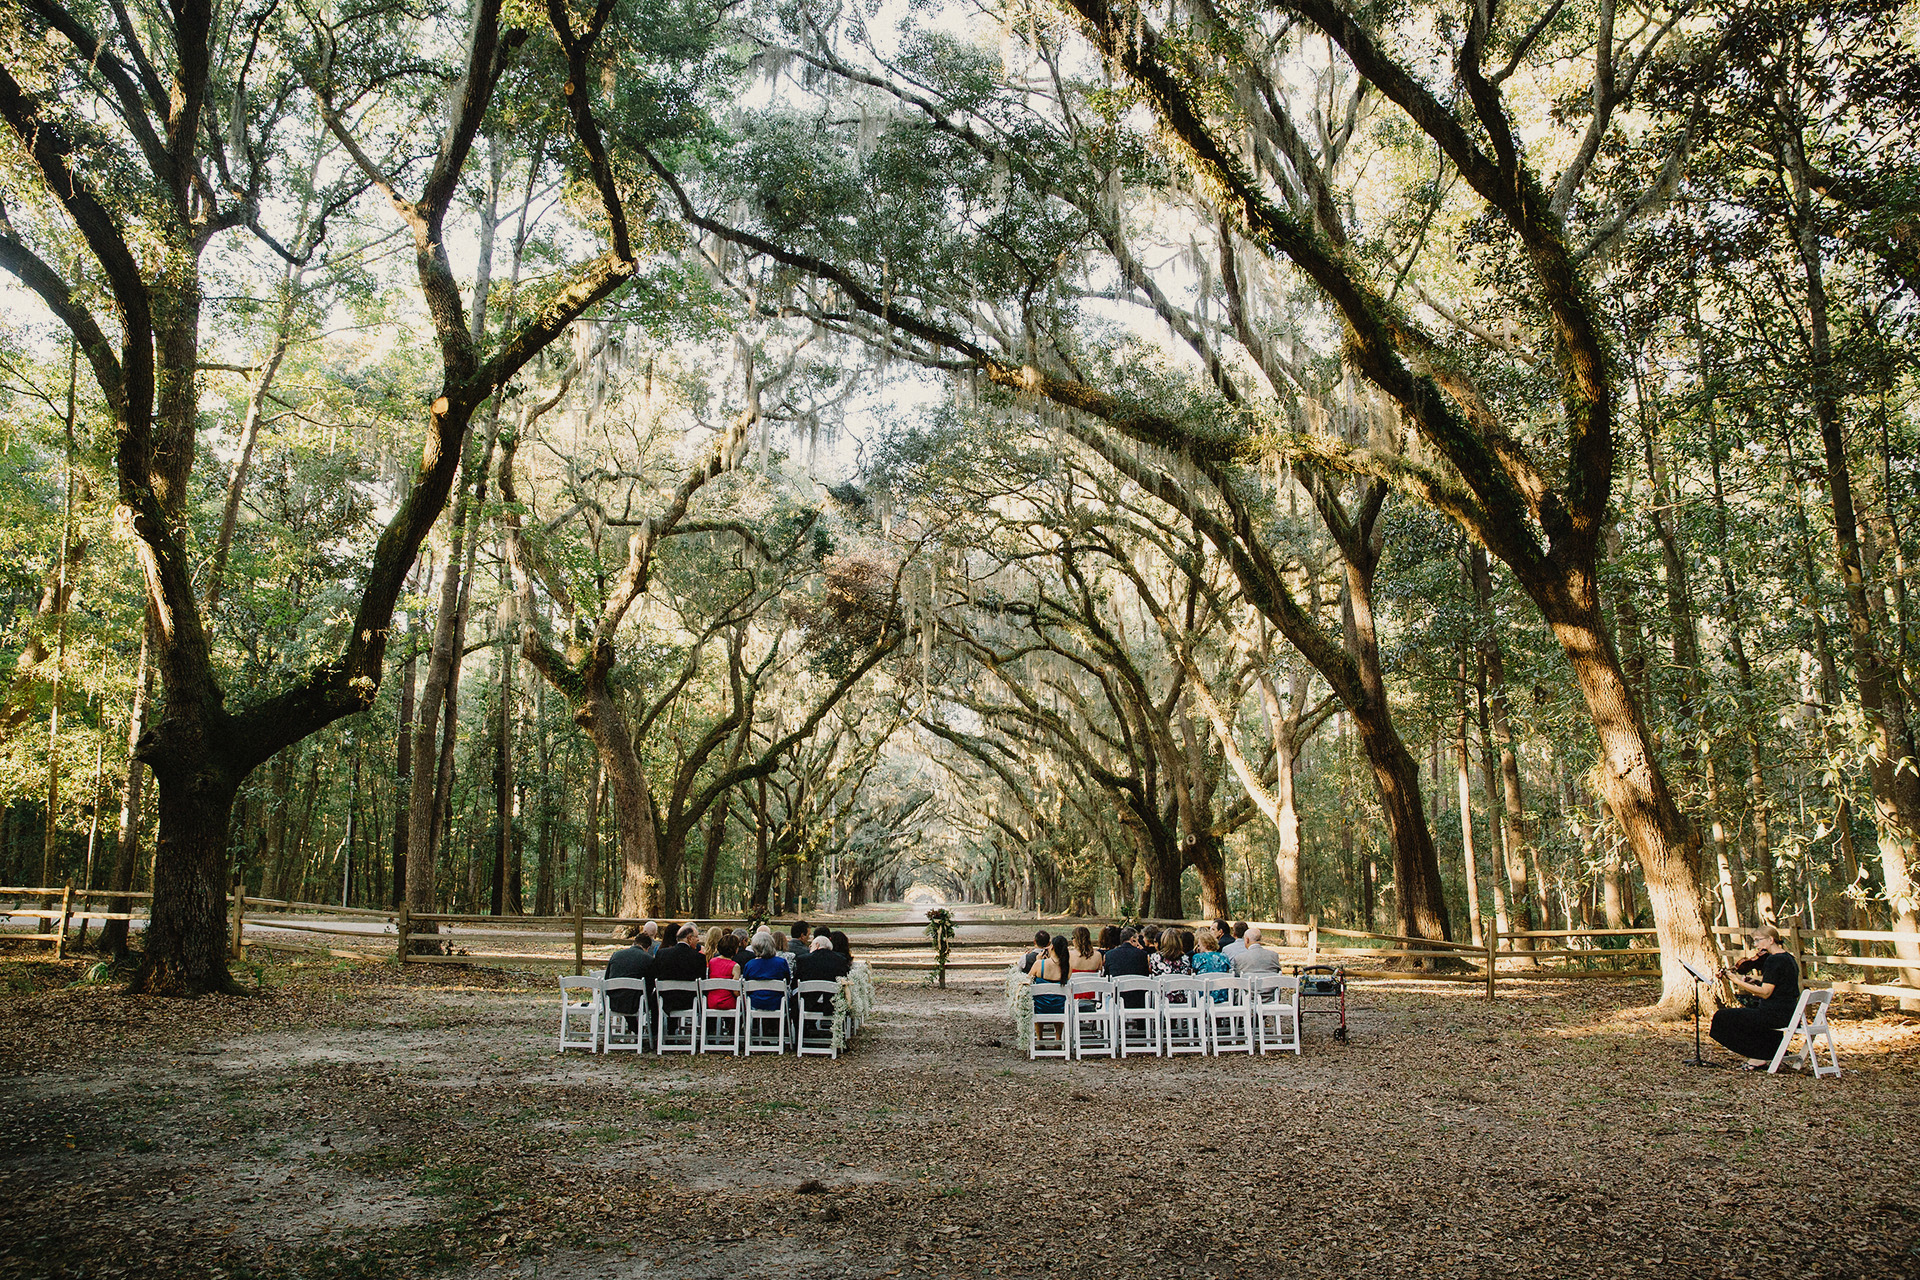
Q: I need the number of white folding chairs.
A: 13